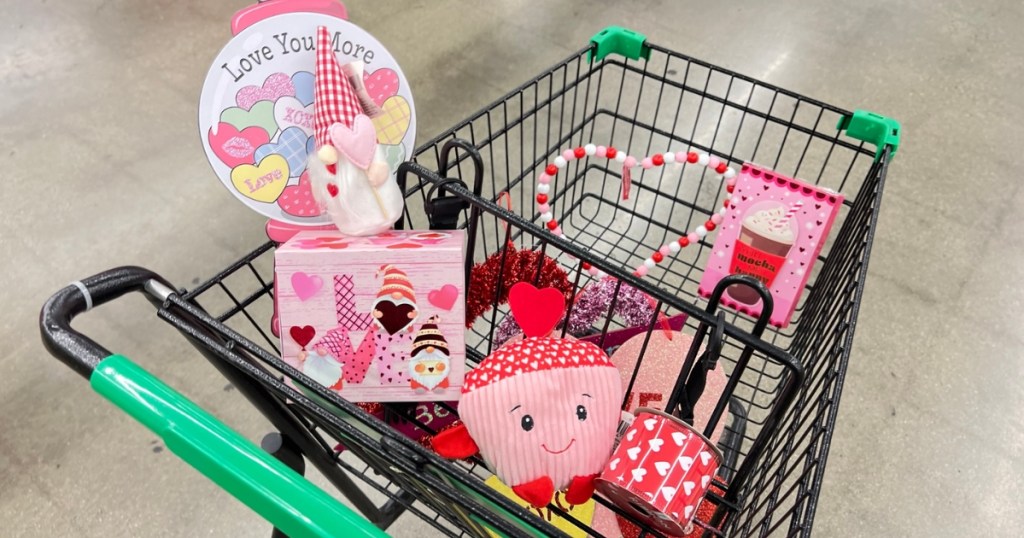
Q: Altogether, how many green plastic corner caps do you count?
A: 2